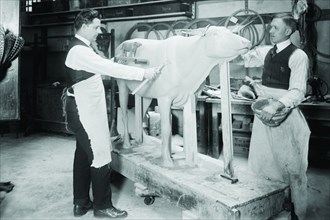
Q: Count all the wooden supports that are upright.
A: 3